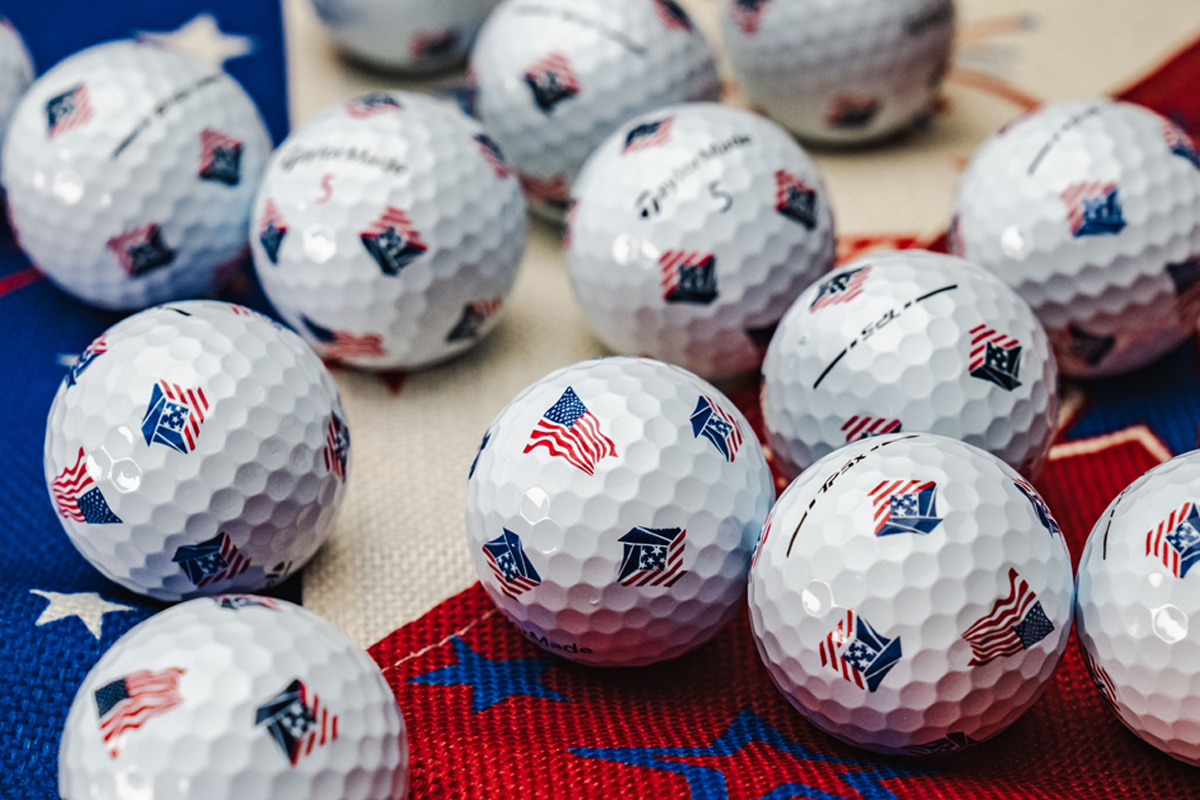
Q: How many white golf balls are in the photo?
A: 14